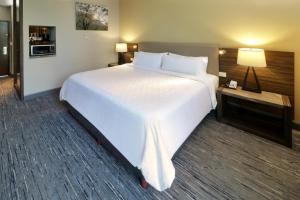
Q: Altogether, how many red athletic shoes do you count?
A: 0